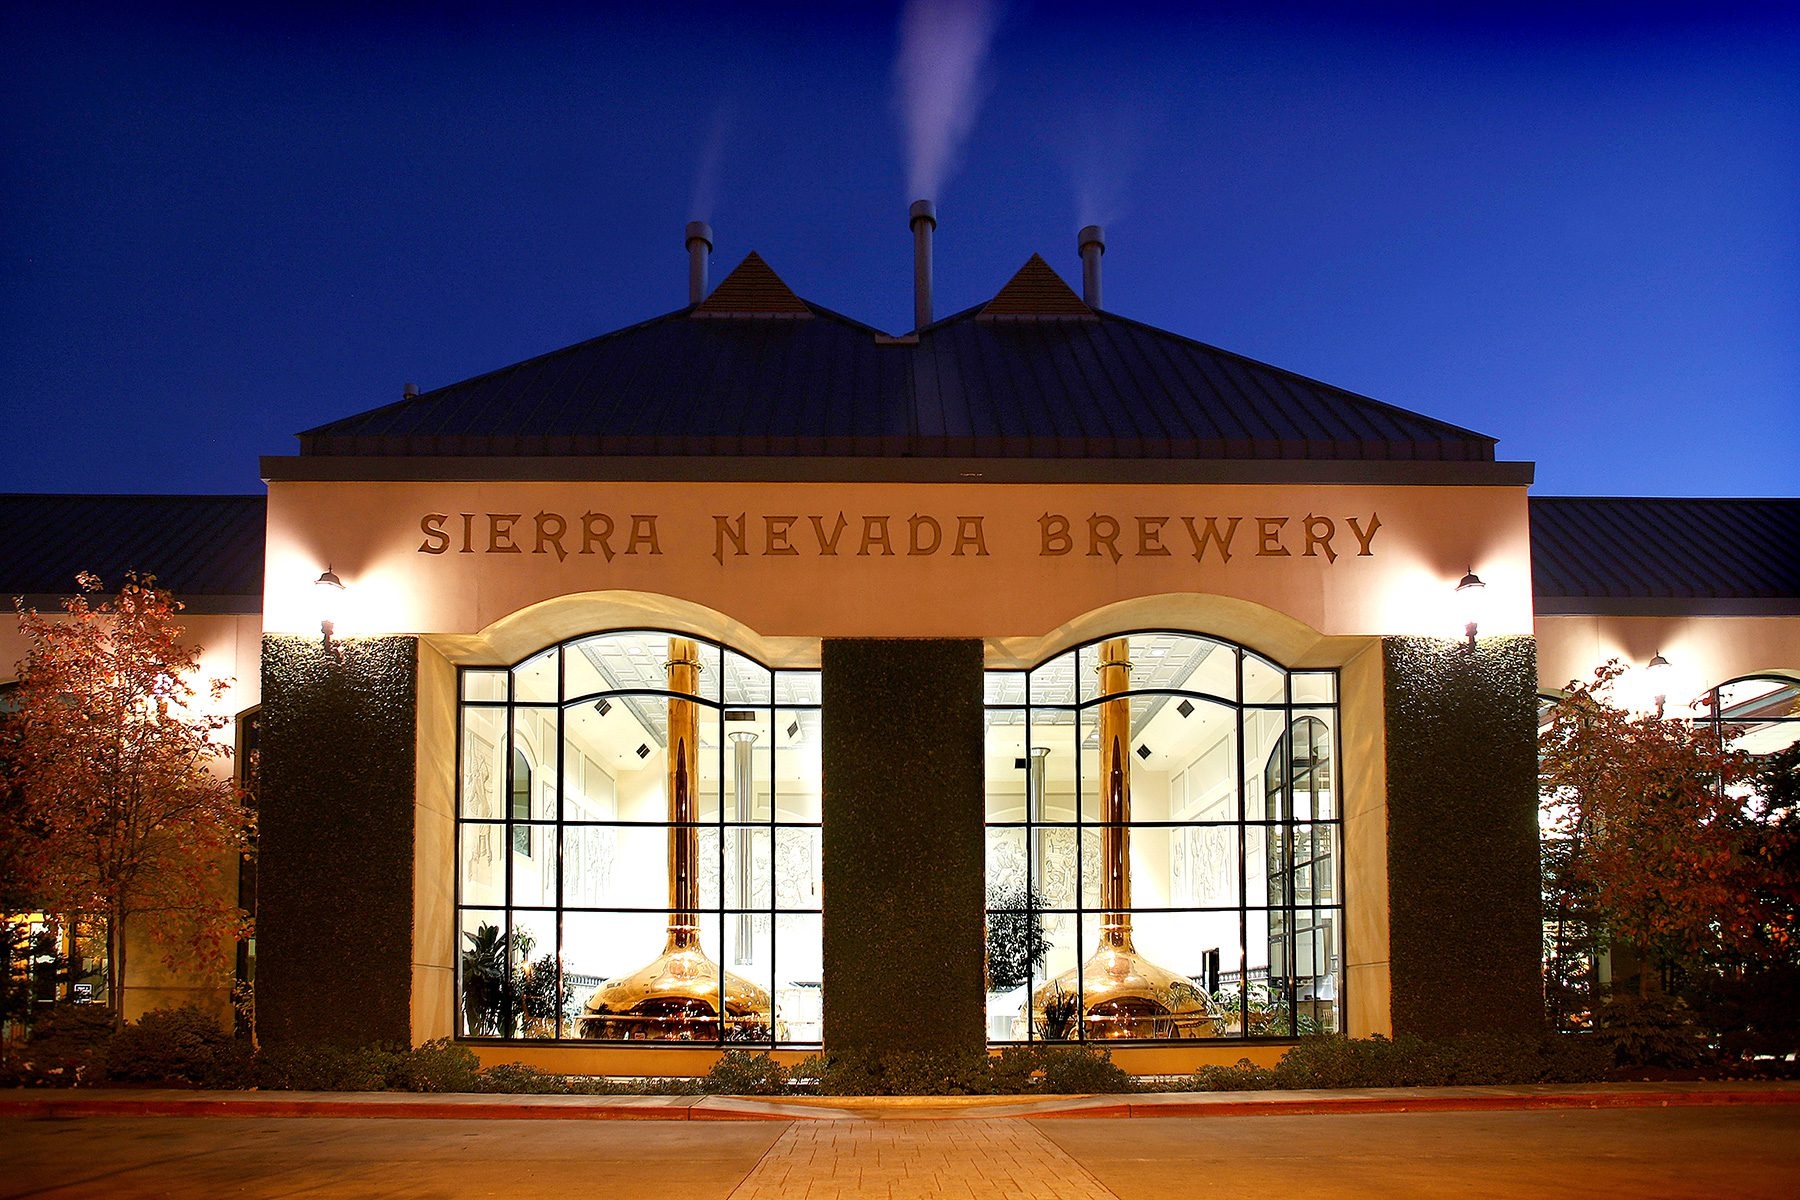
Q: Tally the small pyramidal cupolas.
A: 2